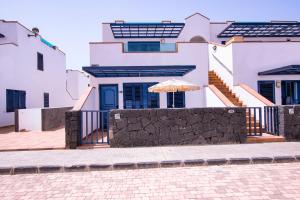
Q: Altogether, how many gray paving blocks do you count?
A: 14